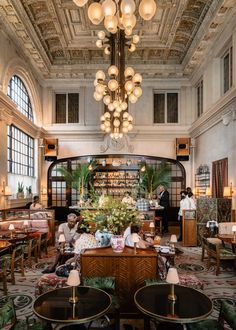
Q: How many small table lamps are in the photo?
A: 9